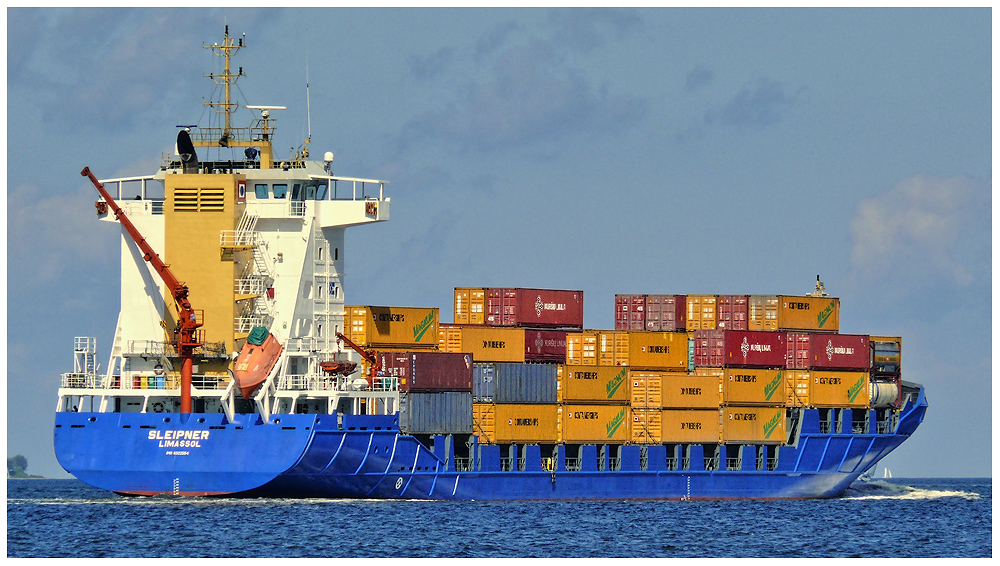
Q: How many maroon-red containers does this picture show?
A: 8